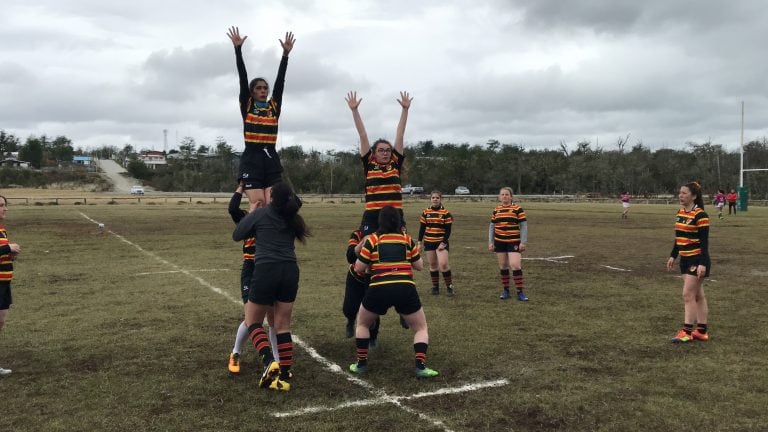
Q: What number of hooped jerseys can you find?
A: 9